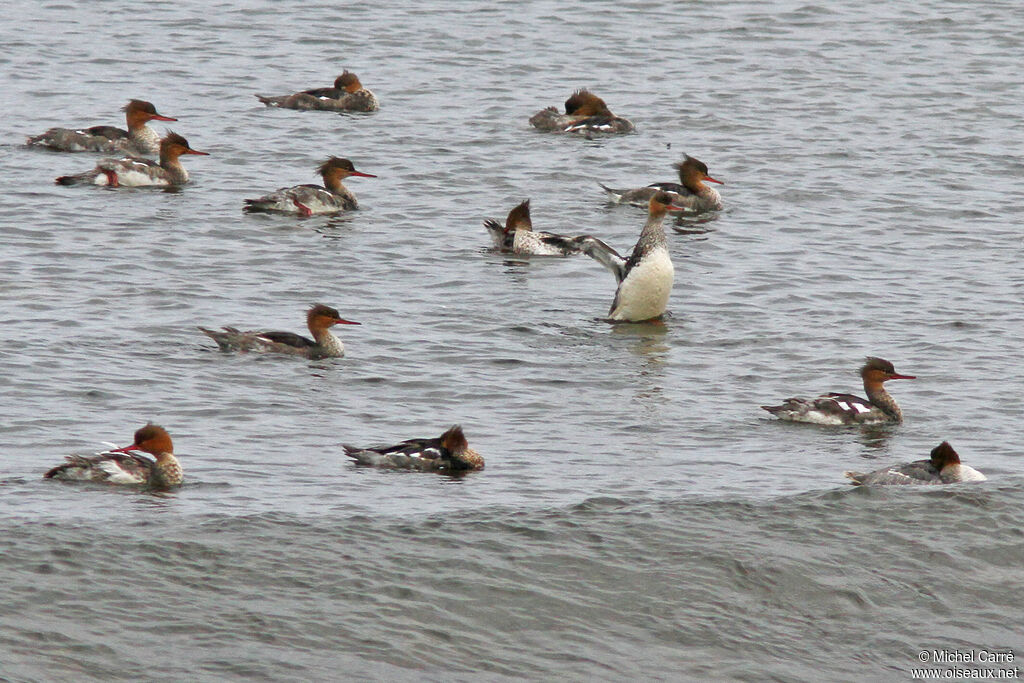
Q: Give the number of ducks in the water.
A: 13